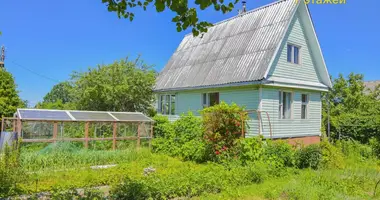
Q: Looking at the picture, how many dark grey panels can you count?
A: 3